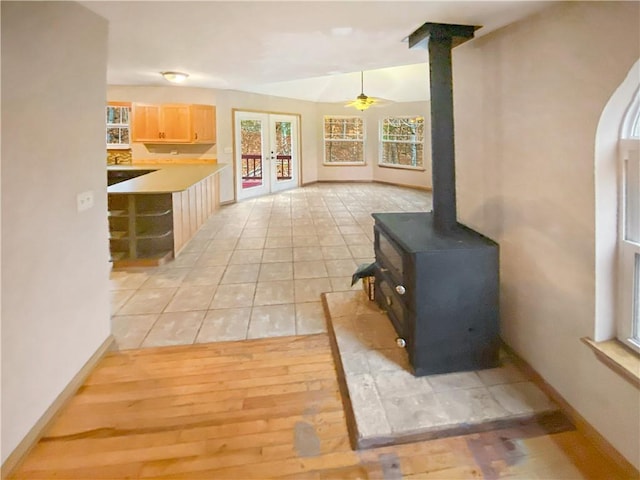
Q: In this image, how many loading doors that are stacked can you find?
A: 2